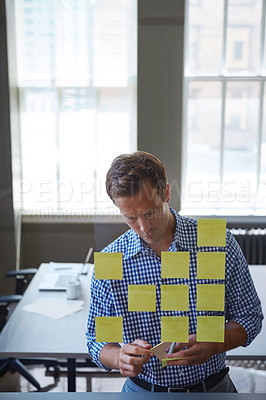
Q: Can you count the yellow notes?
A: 10